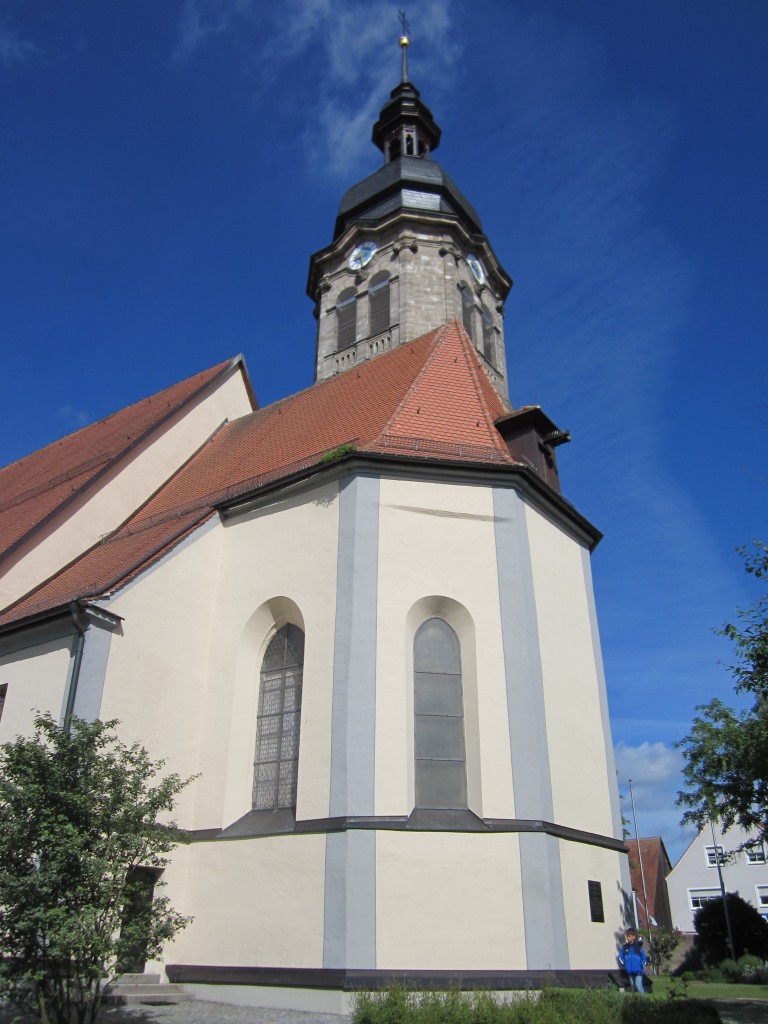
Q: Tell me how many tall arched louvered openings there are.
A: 4